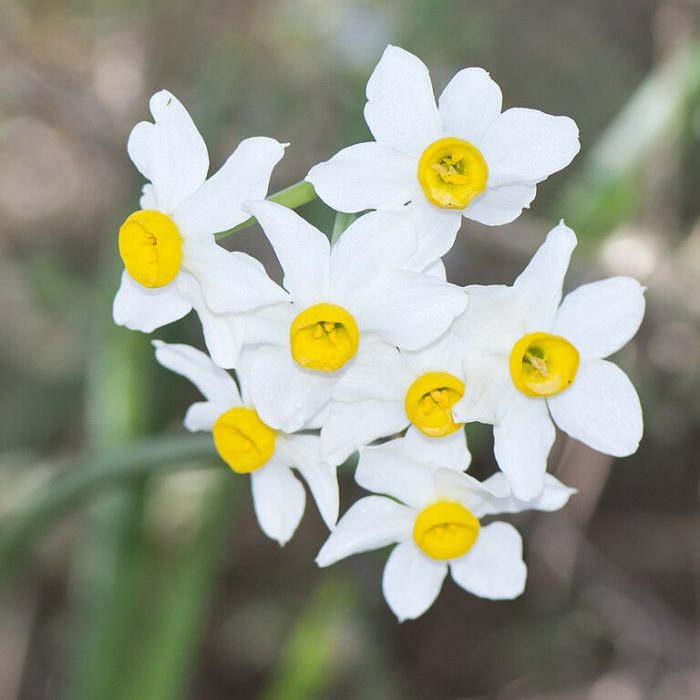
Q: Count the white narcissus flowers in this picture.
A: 7